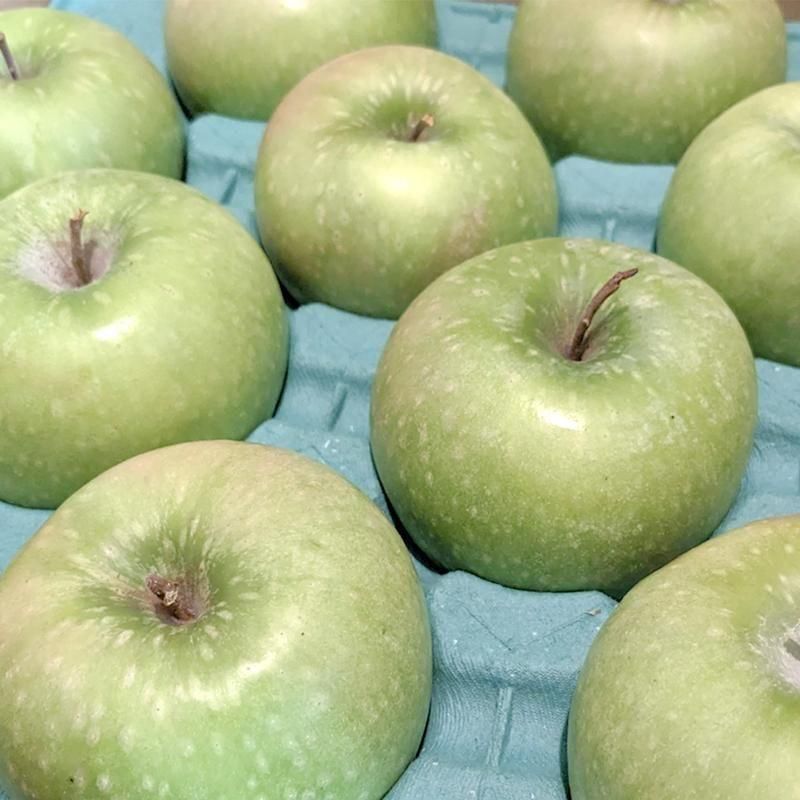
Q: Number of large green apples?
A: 9